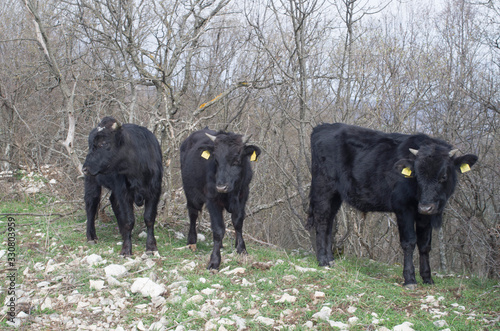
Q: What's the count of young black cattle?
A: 3